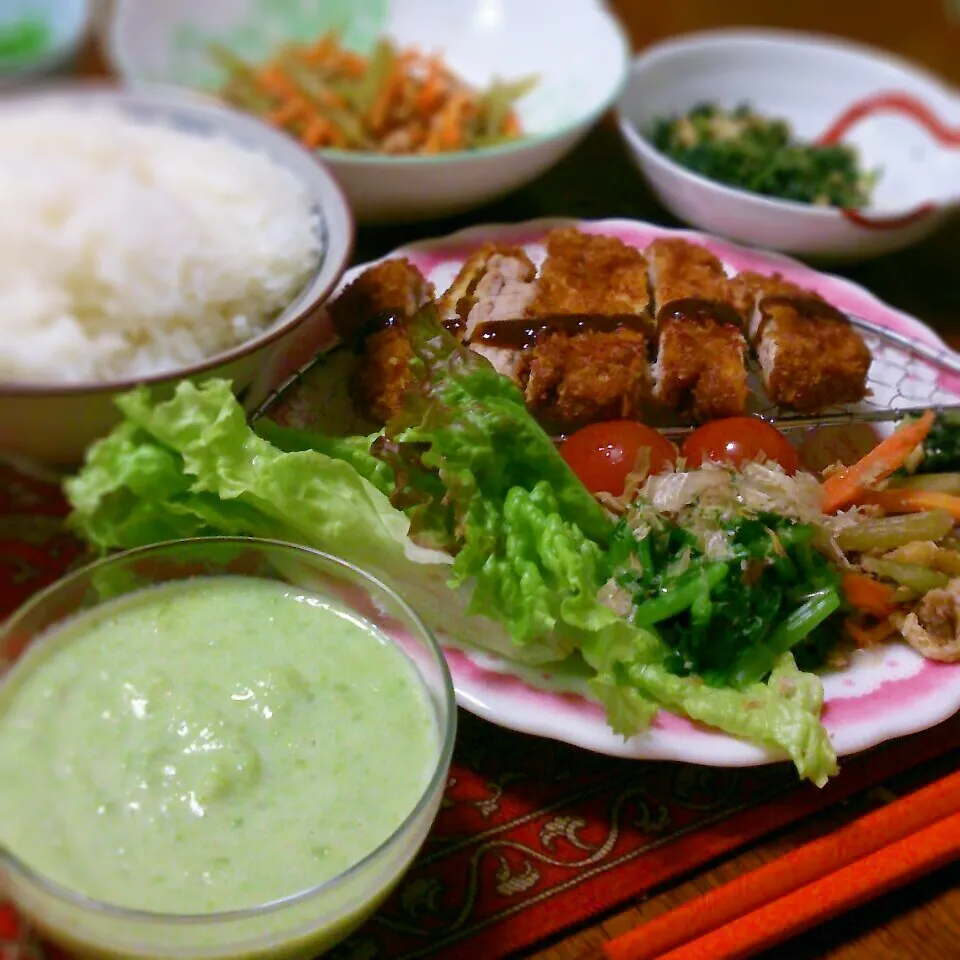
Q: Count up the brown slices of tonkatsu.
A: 5